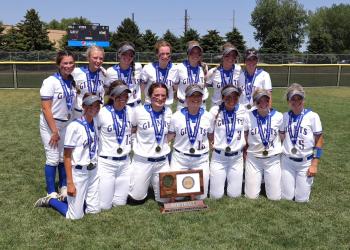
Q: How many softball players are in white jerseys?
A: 14